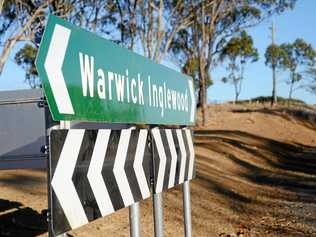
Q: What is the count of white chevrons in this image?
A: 10